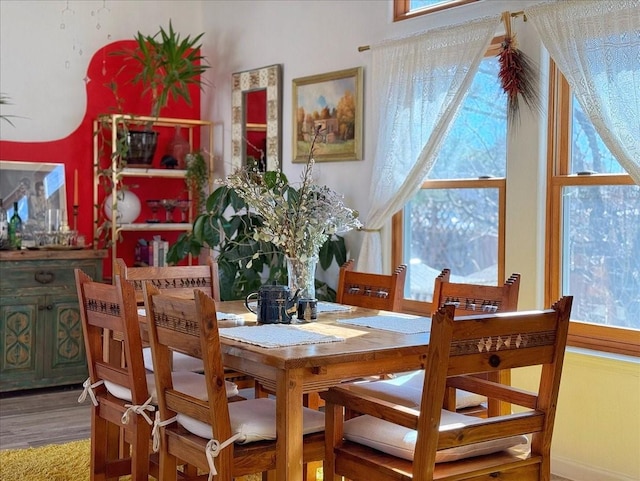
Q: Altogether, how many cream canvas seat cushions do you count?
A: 5